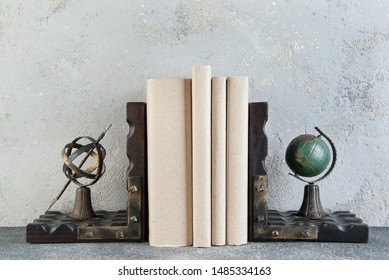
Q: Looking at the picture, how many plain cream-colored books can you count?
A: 4